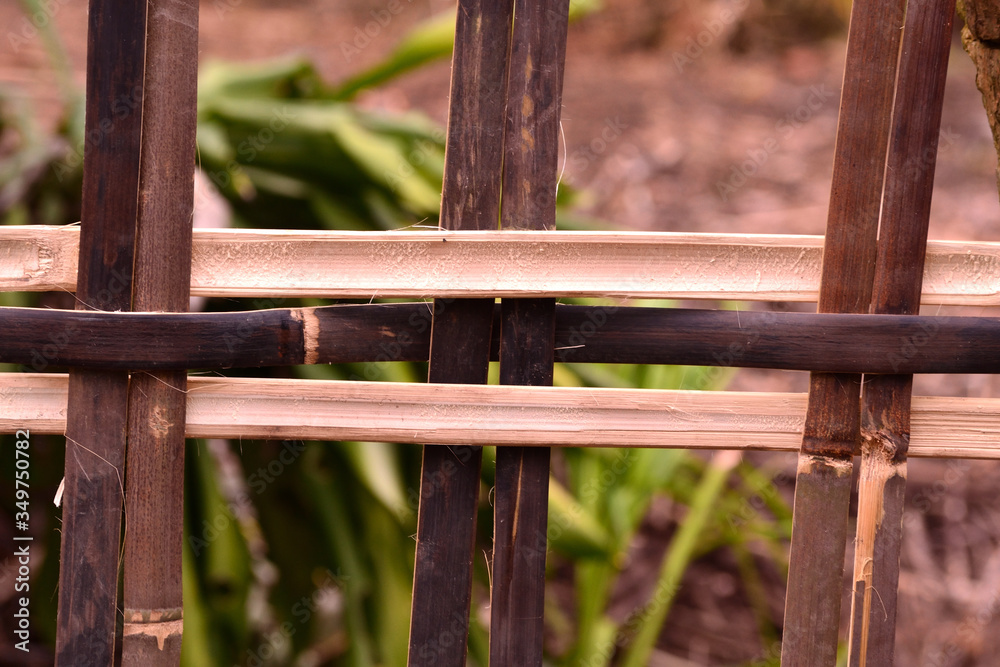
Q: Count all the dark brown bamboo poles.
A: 7